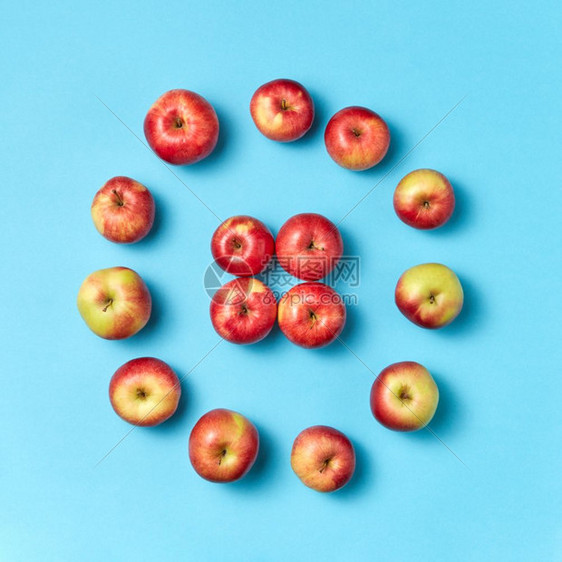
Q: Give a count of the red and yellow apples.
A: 15